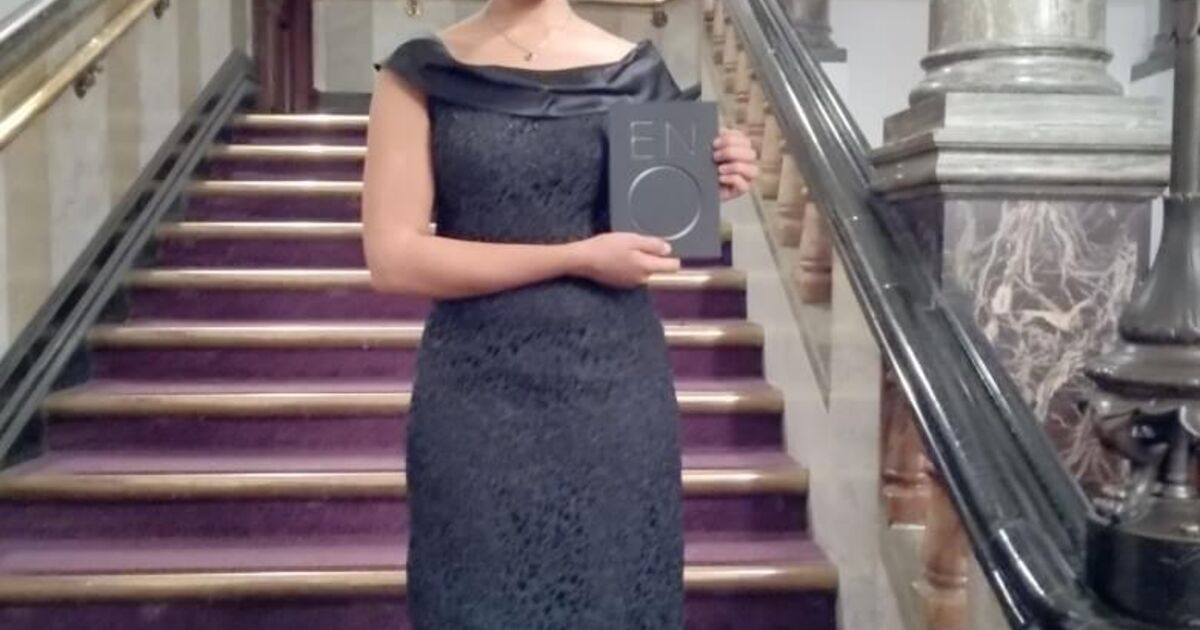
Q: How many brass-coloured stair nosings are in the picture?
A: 9